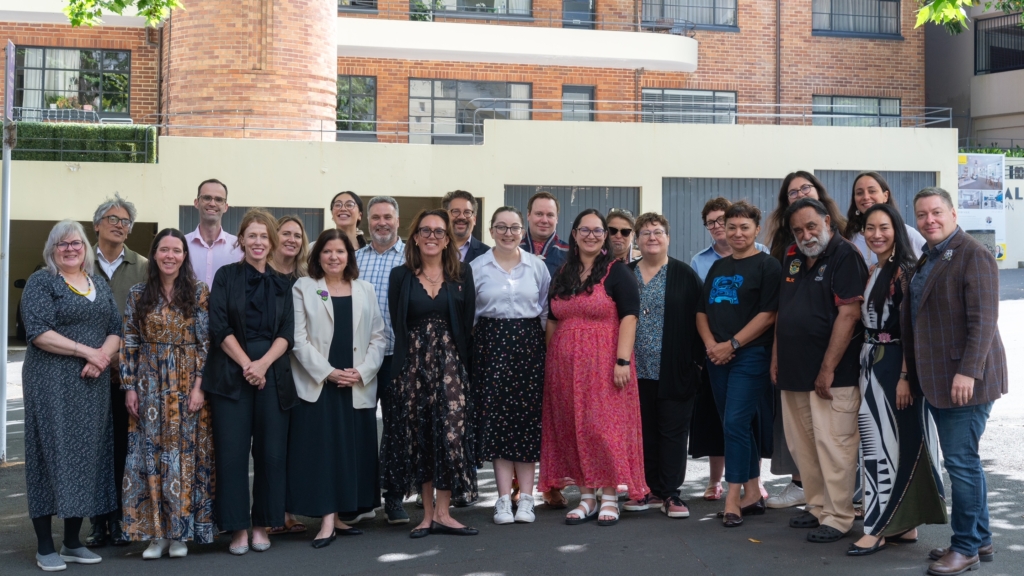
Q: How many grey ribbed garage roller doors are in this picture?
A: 4